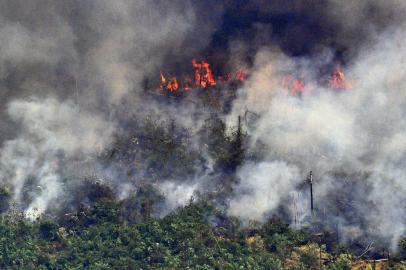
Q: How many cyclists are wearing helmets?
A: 0